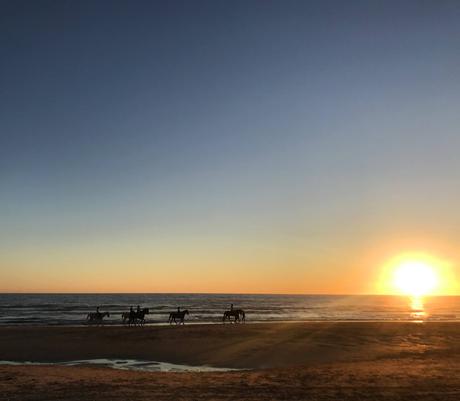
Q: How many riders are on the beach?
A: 5